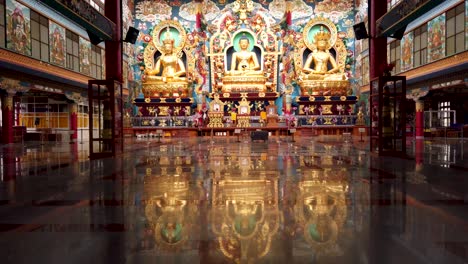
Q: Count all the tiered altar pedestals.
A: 3